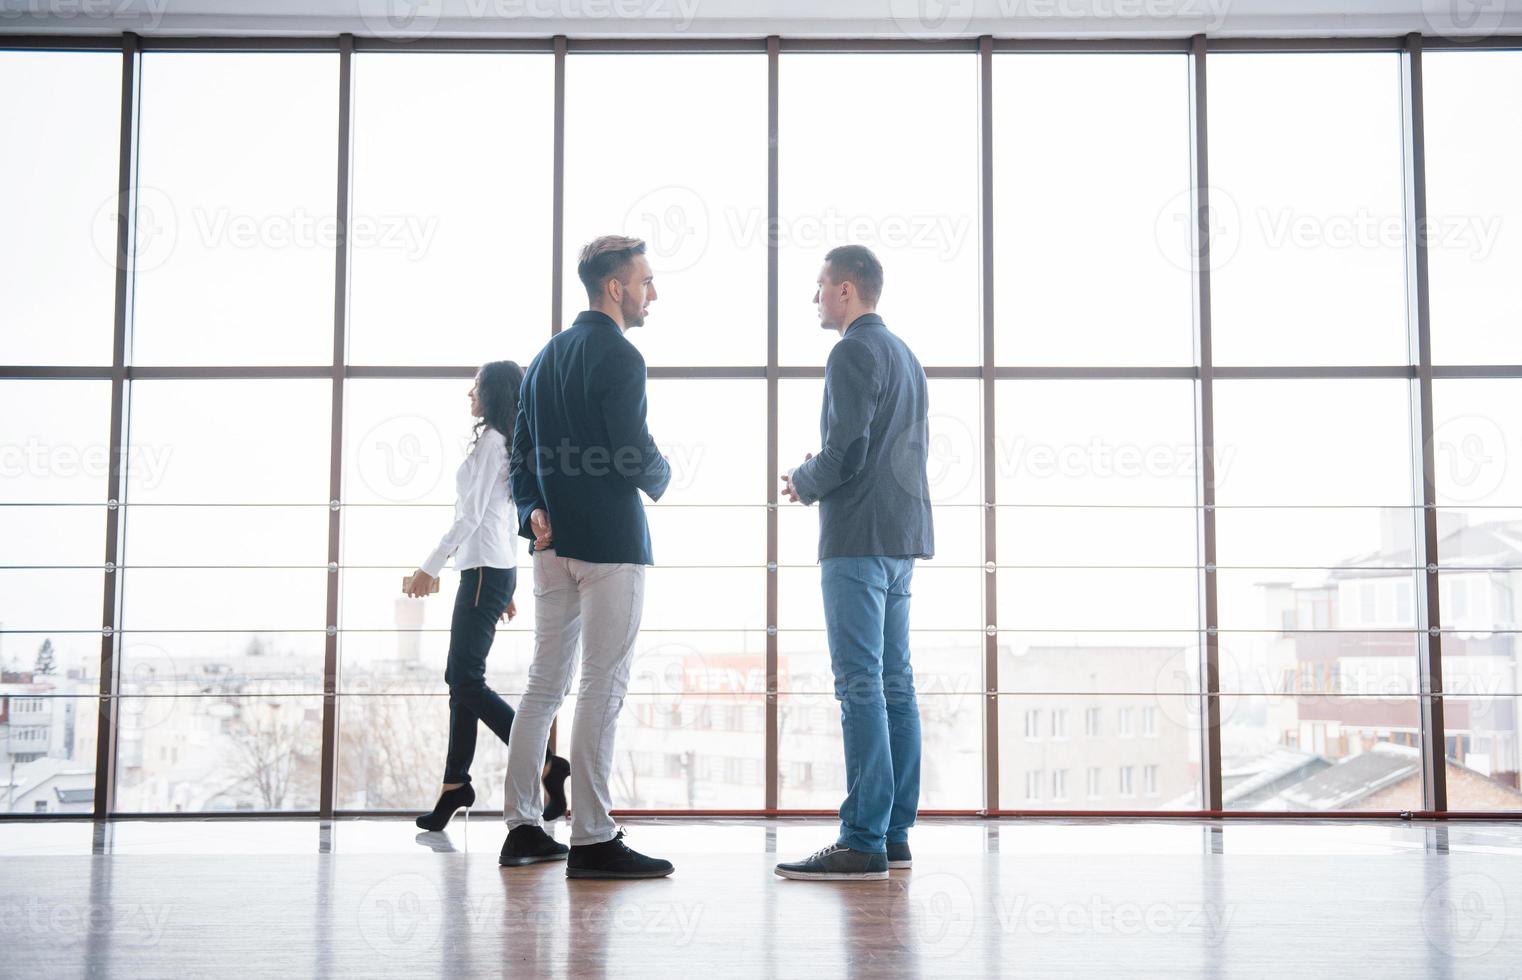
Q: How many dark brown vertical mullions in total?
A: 7